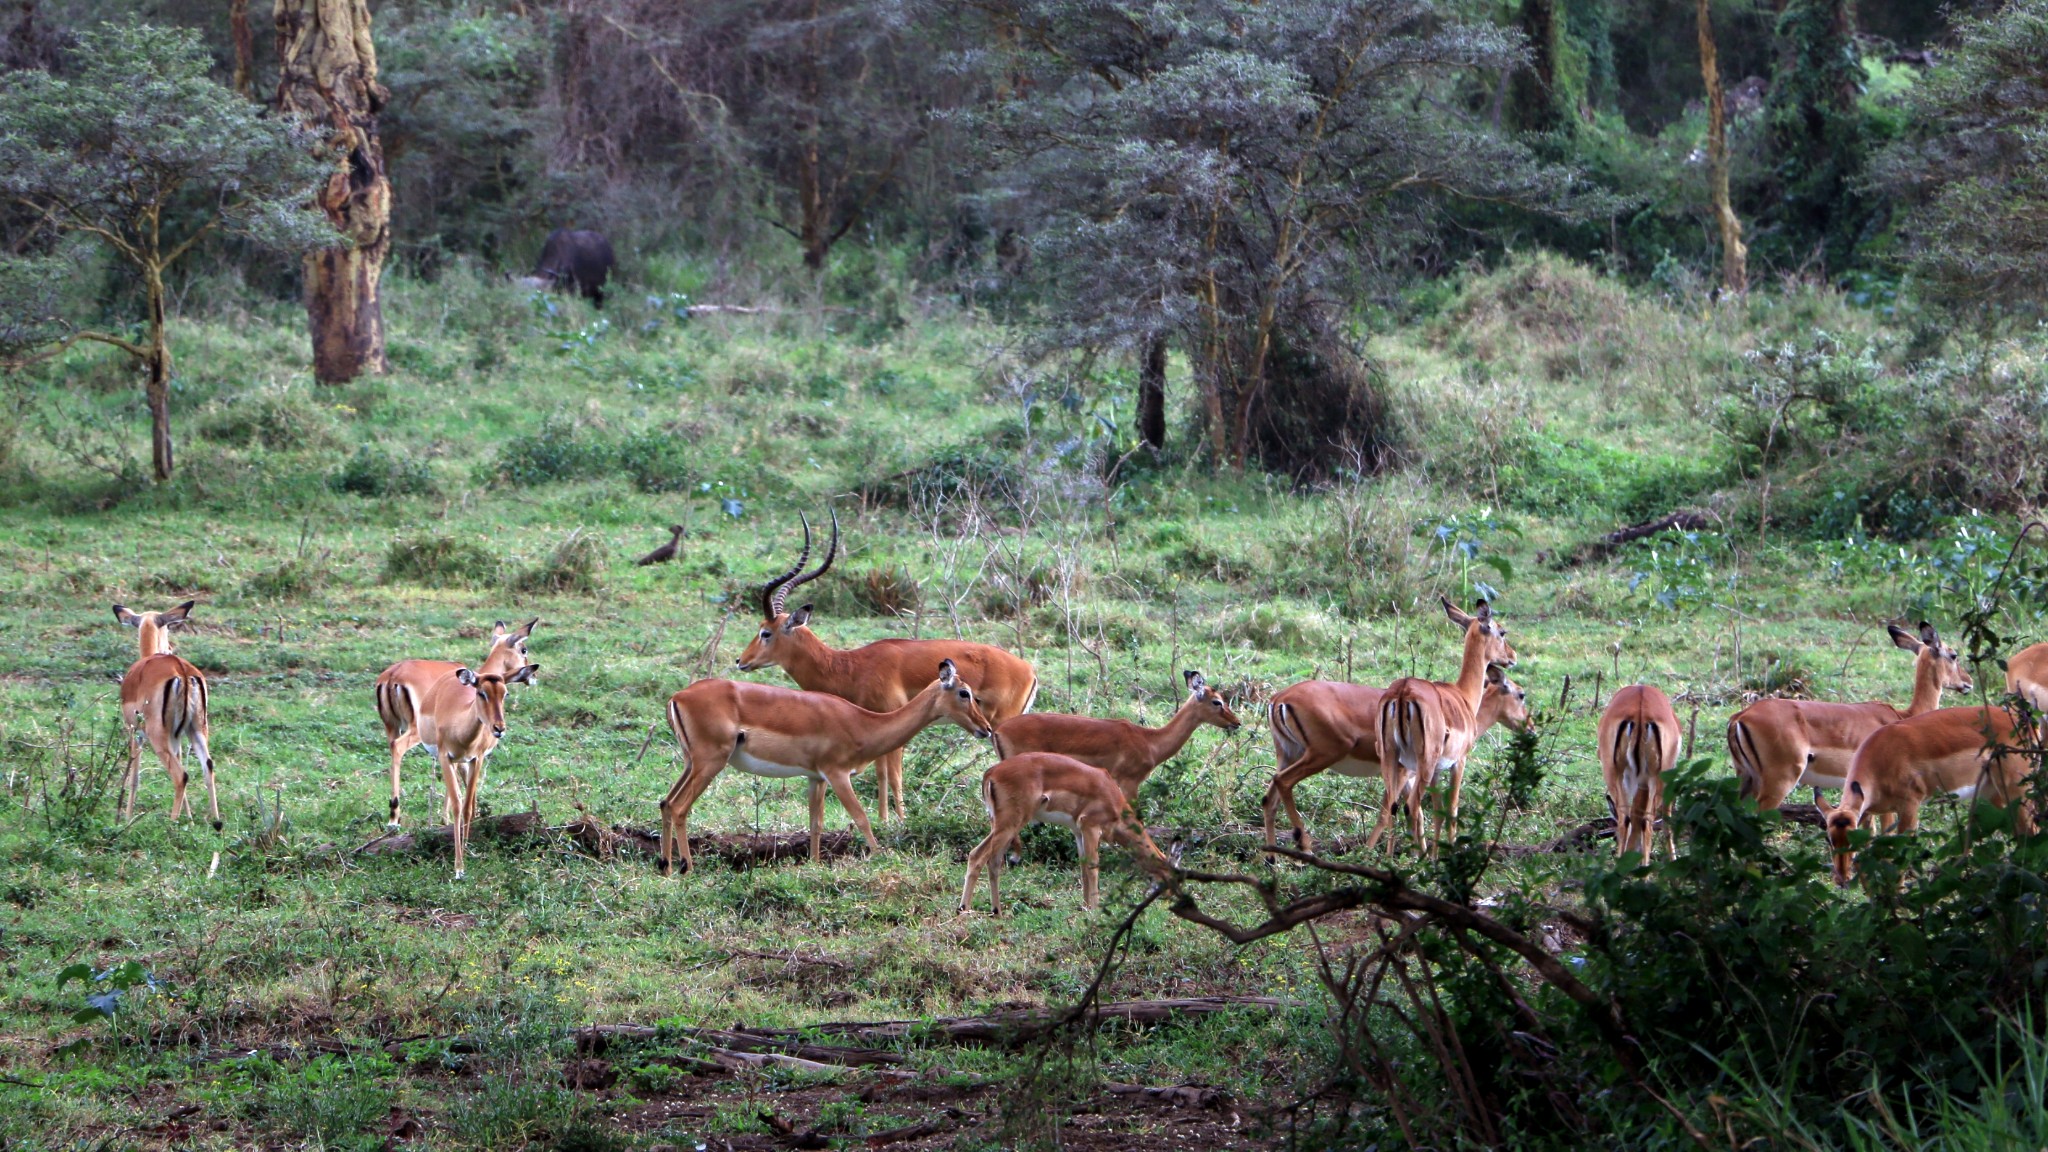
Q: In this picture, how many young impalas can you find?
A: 2